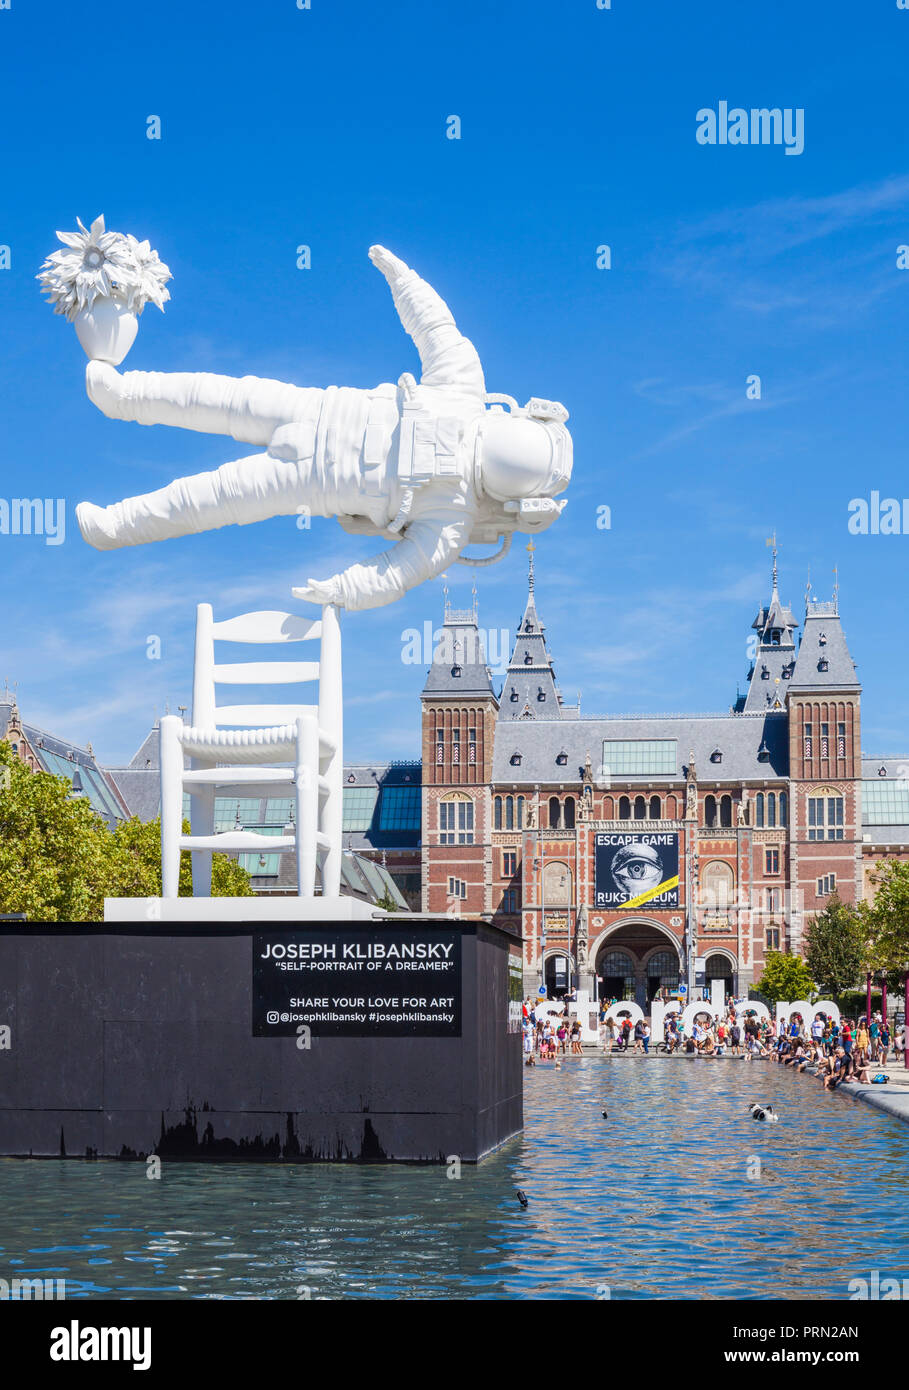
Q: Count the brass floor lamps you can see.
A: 0